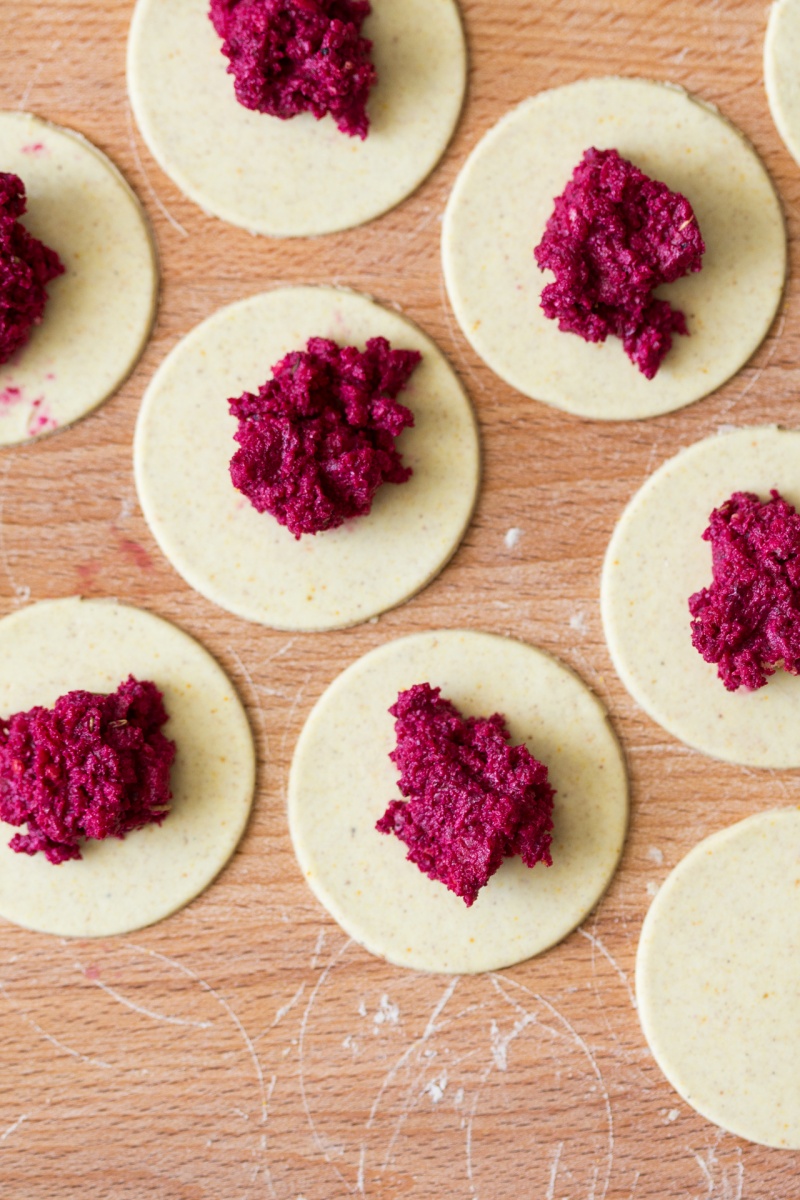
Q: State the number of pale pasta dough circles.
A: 9